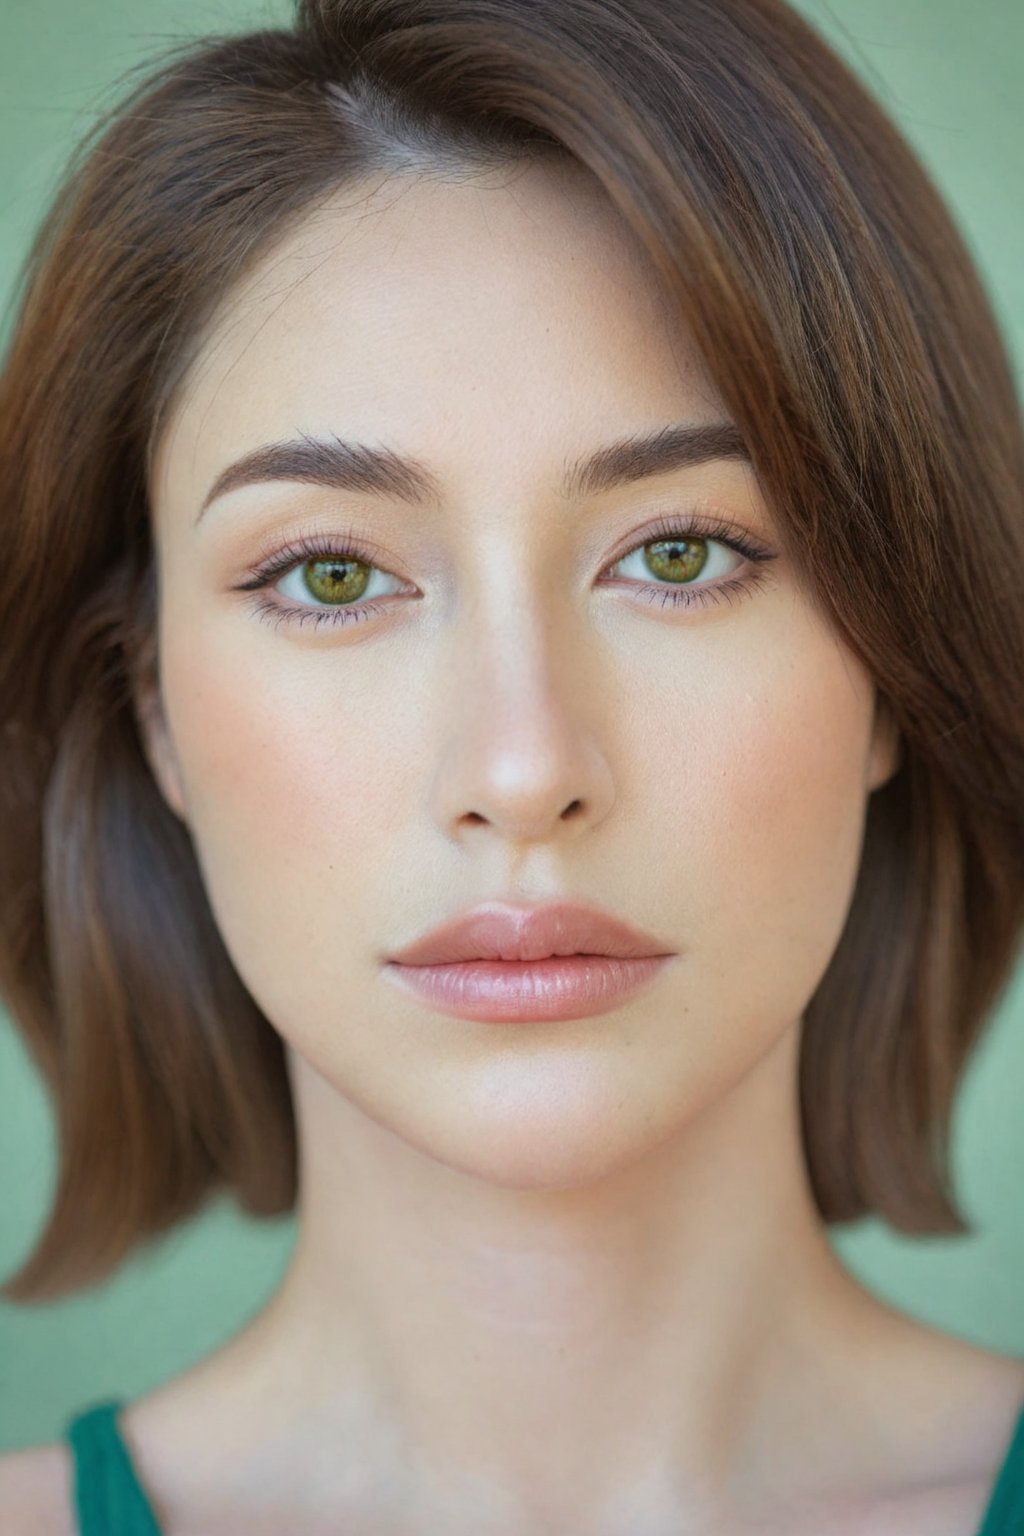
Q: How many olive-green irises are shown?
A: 2